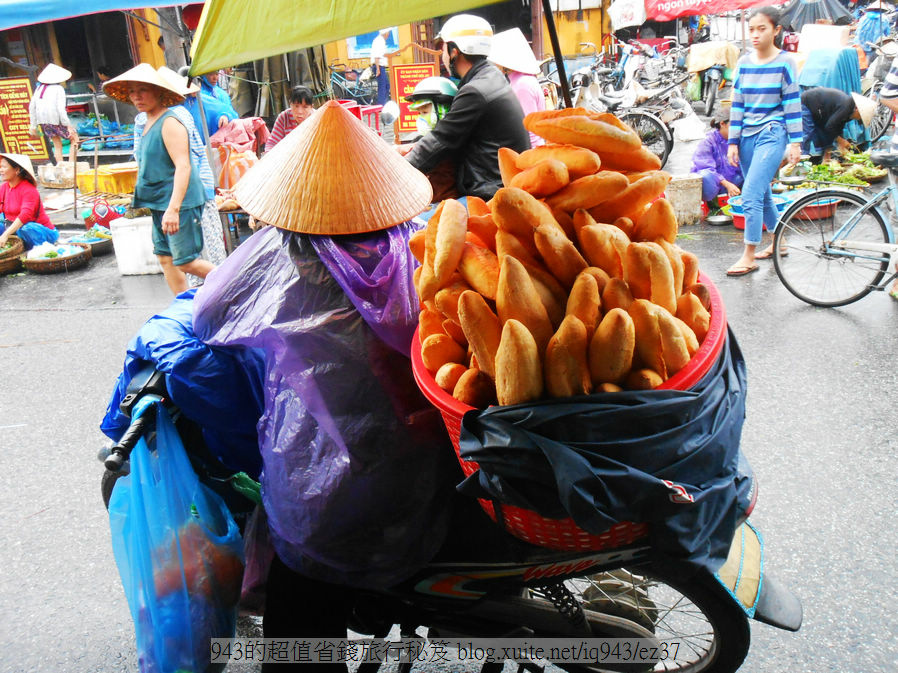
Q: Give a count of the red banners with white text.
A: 1